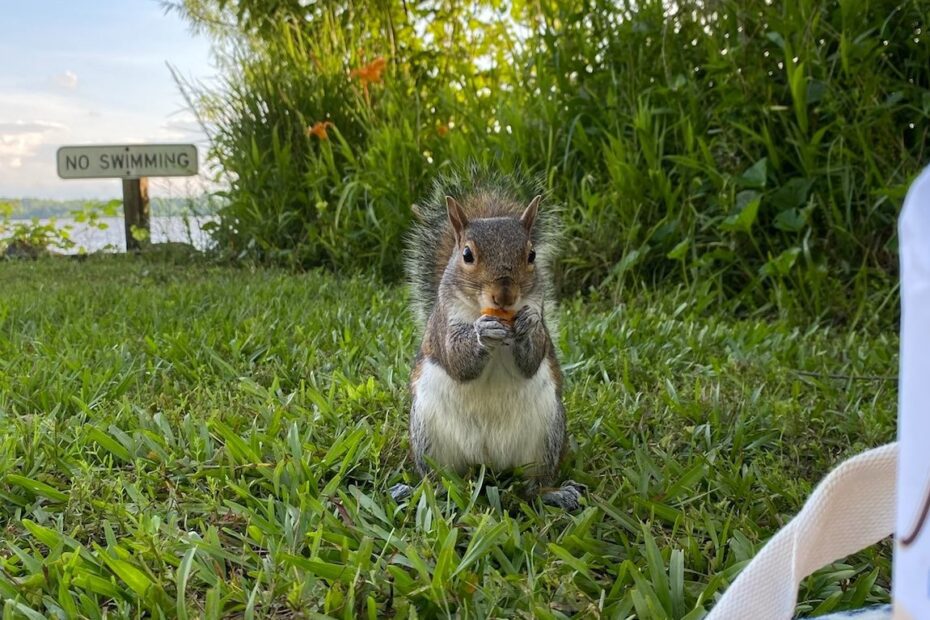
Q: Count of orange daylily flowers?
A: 3